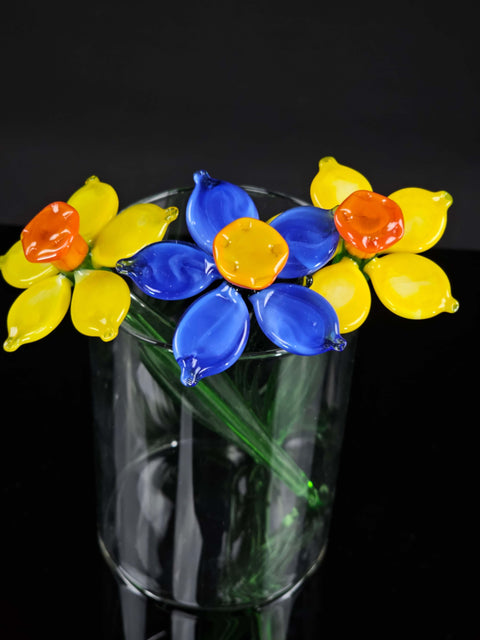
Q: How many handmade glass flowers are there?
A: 3